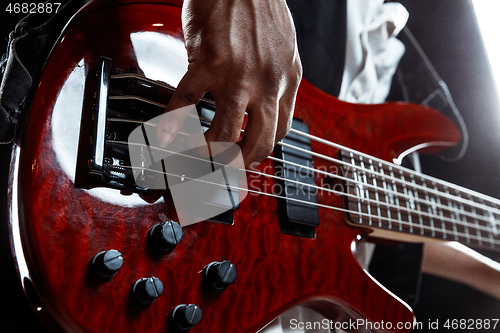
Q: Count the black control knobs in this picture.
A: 5